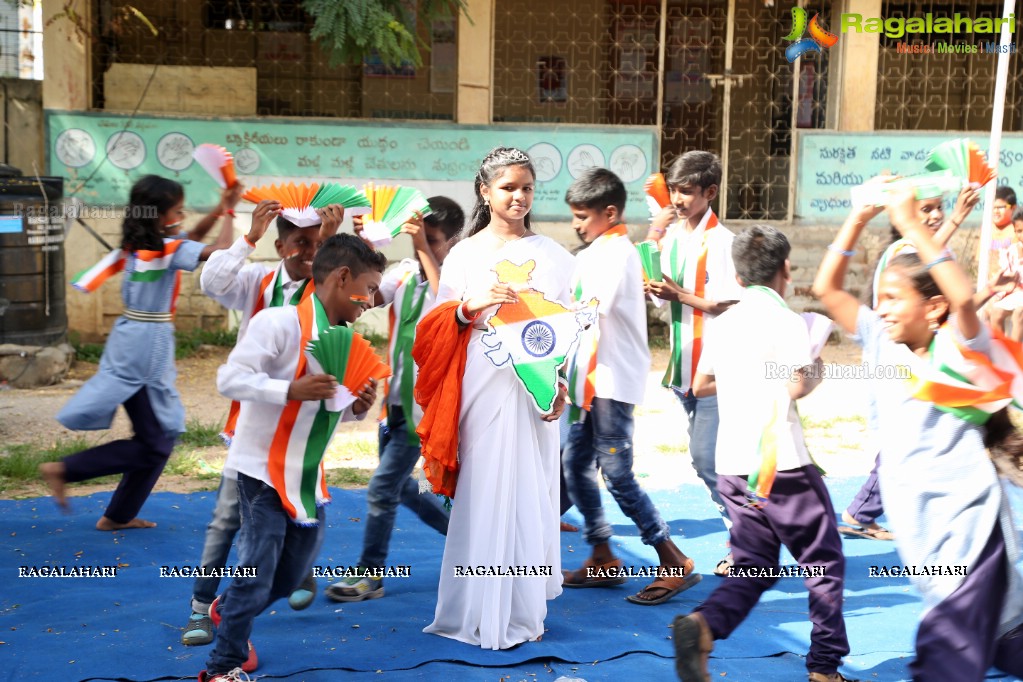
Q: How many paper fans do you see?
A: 9